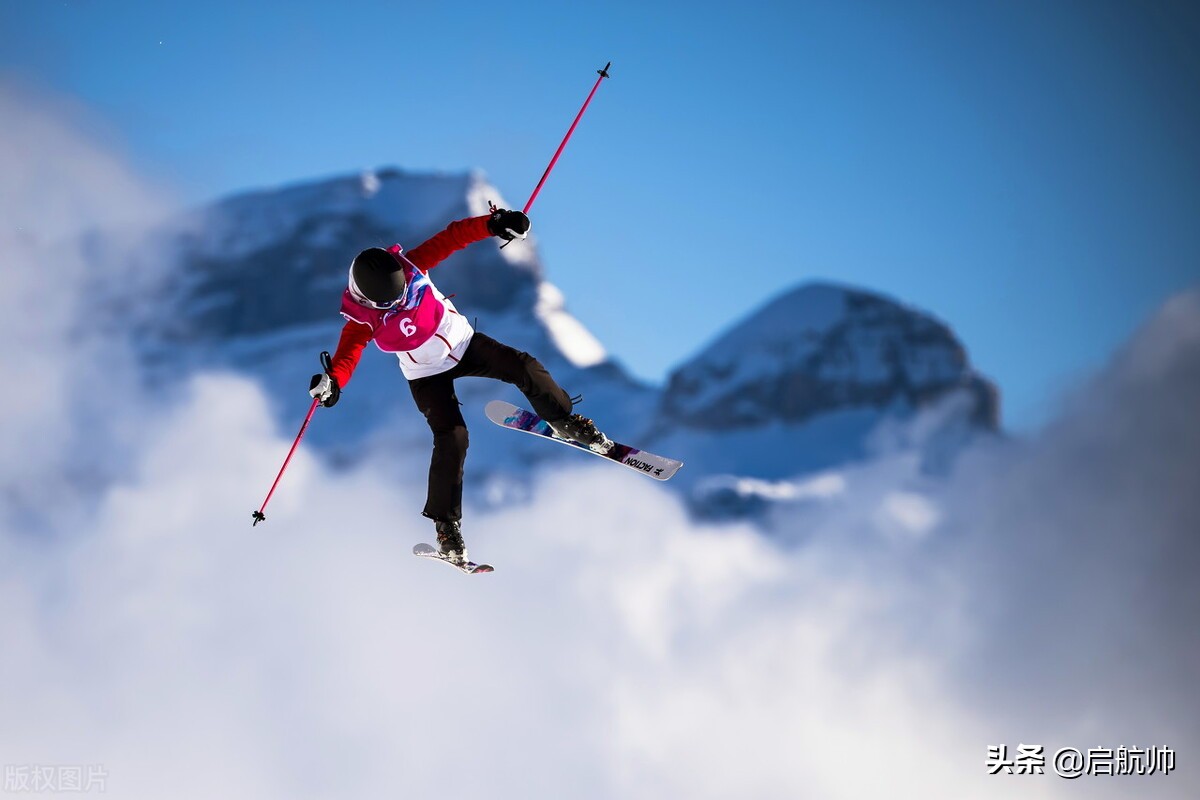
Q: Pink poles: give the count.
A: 2